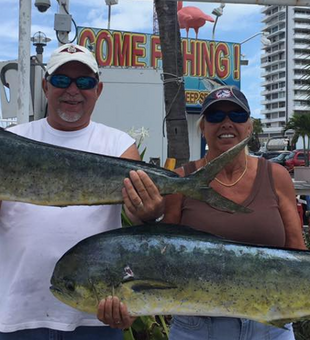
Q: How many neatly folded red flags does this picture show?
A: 0